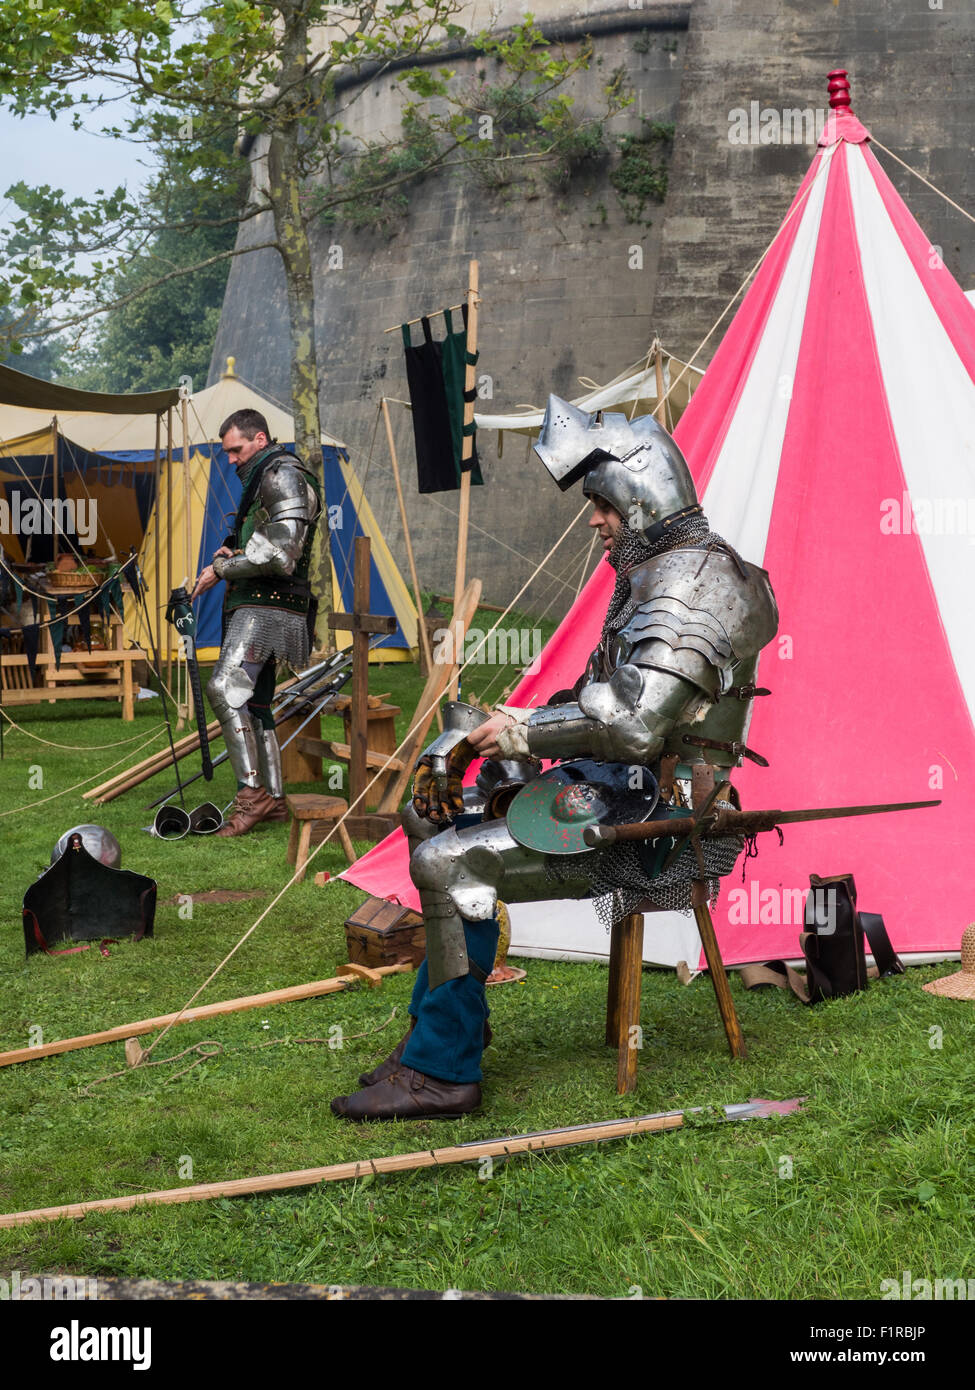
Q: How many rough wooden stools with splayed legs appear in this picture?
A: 2